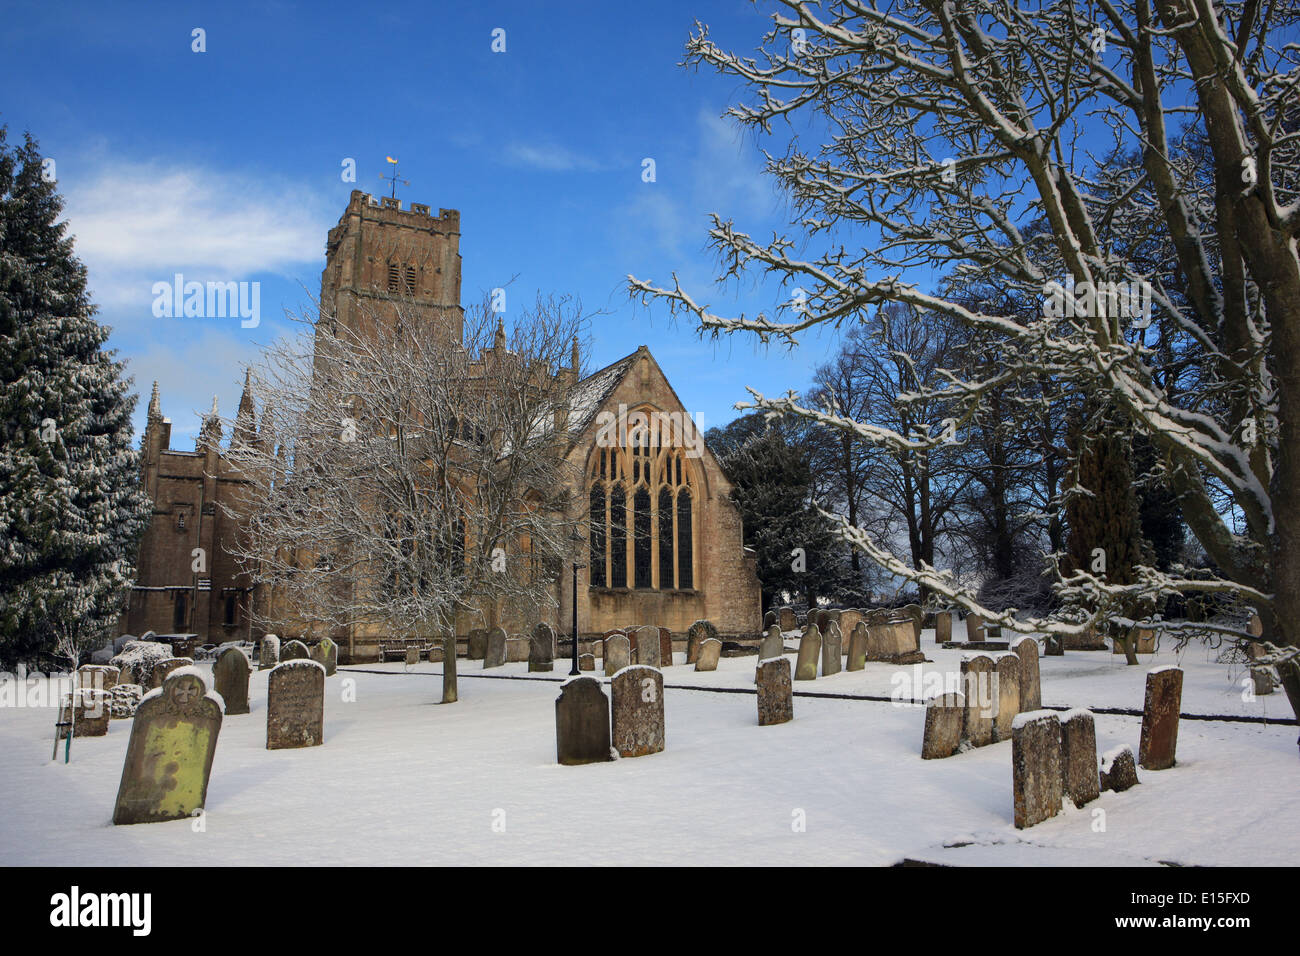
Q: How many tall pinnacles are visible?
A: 5